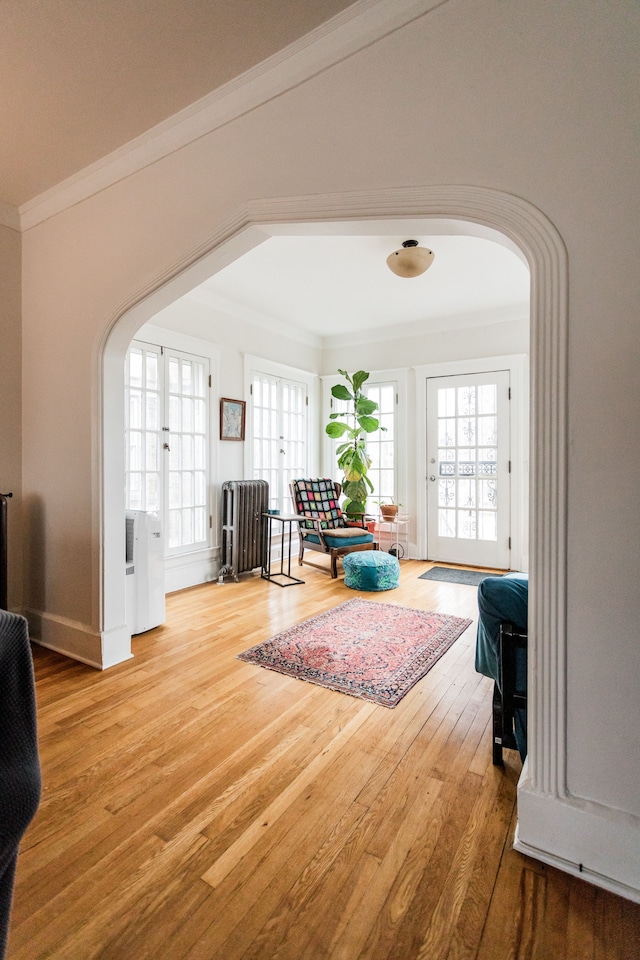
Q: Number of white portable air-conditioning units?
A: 1